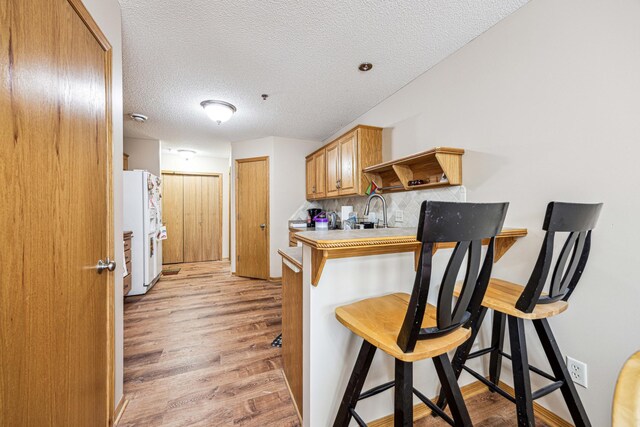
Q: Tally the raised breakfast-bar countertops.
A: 1